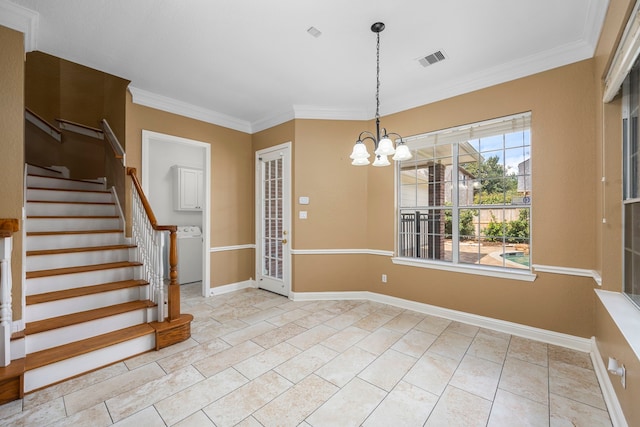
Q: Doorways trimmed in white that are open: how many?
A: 1